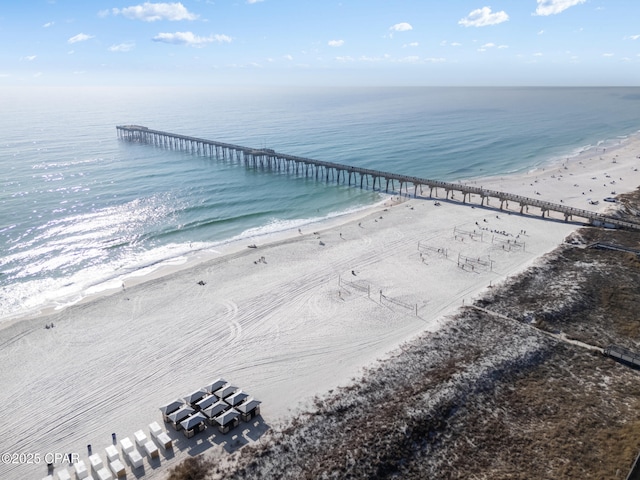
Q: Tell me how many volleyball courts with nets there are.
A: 6